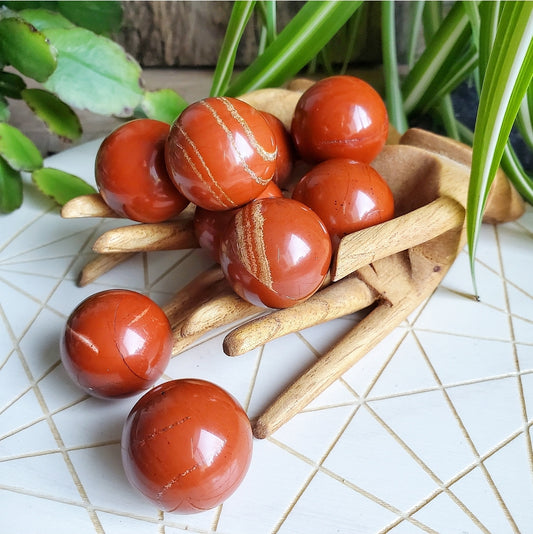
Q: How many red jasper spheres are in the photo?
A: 9